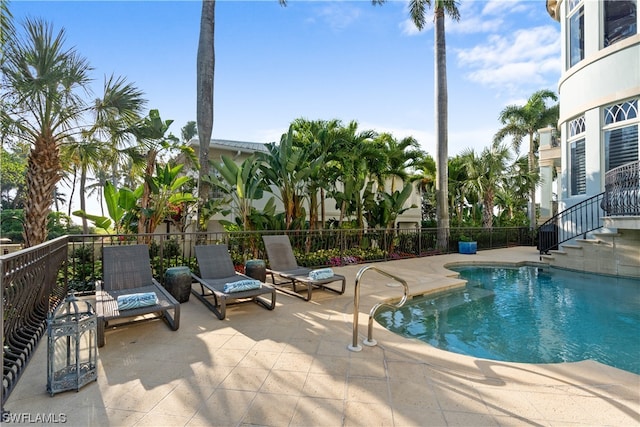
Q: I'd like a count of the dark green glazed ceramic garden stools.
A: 2